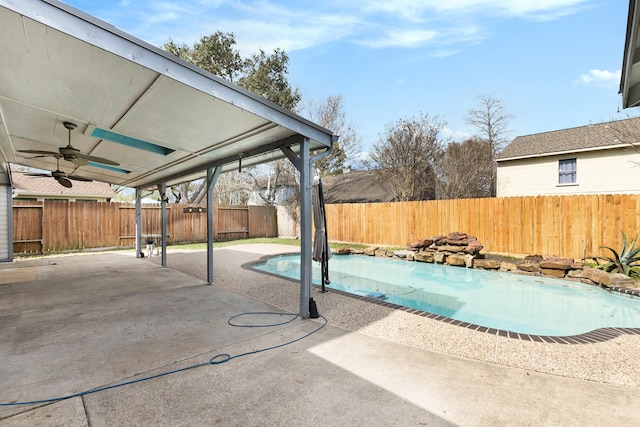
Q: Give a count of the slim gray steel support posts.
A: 4